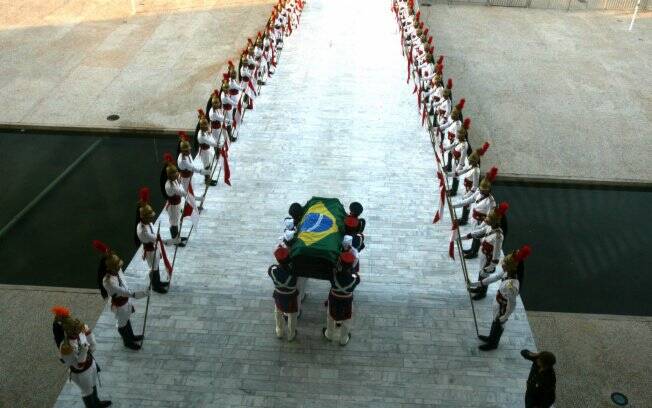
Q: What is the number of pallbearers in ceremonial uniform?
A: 8